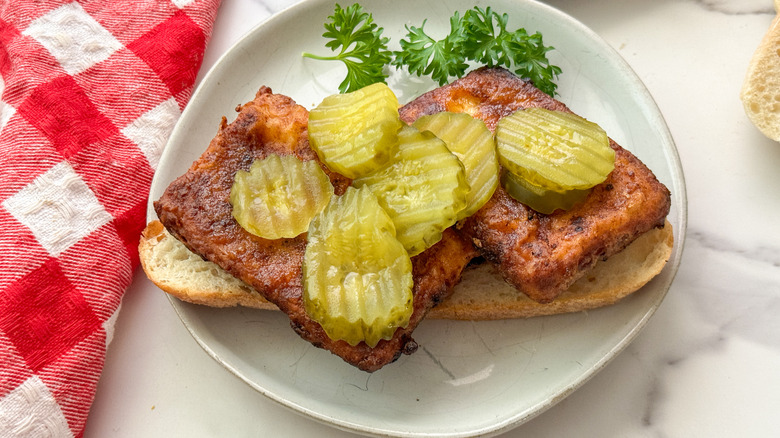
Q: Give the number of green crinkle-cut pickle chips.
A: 7